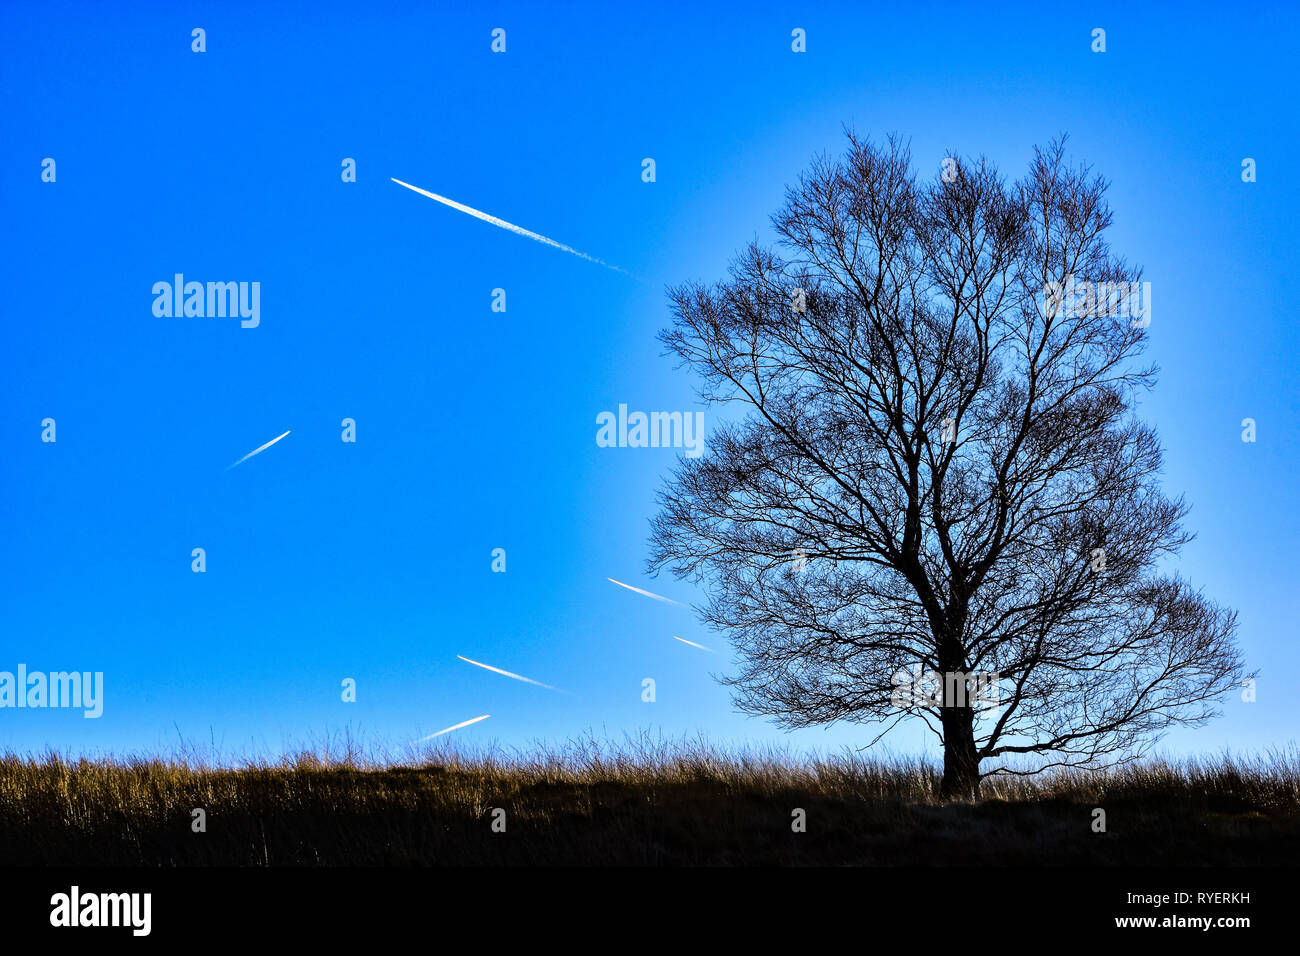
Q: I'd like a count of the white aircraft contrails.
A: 6